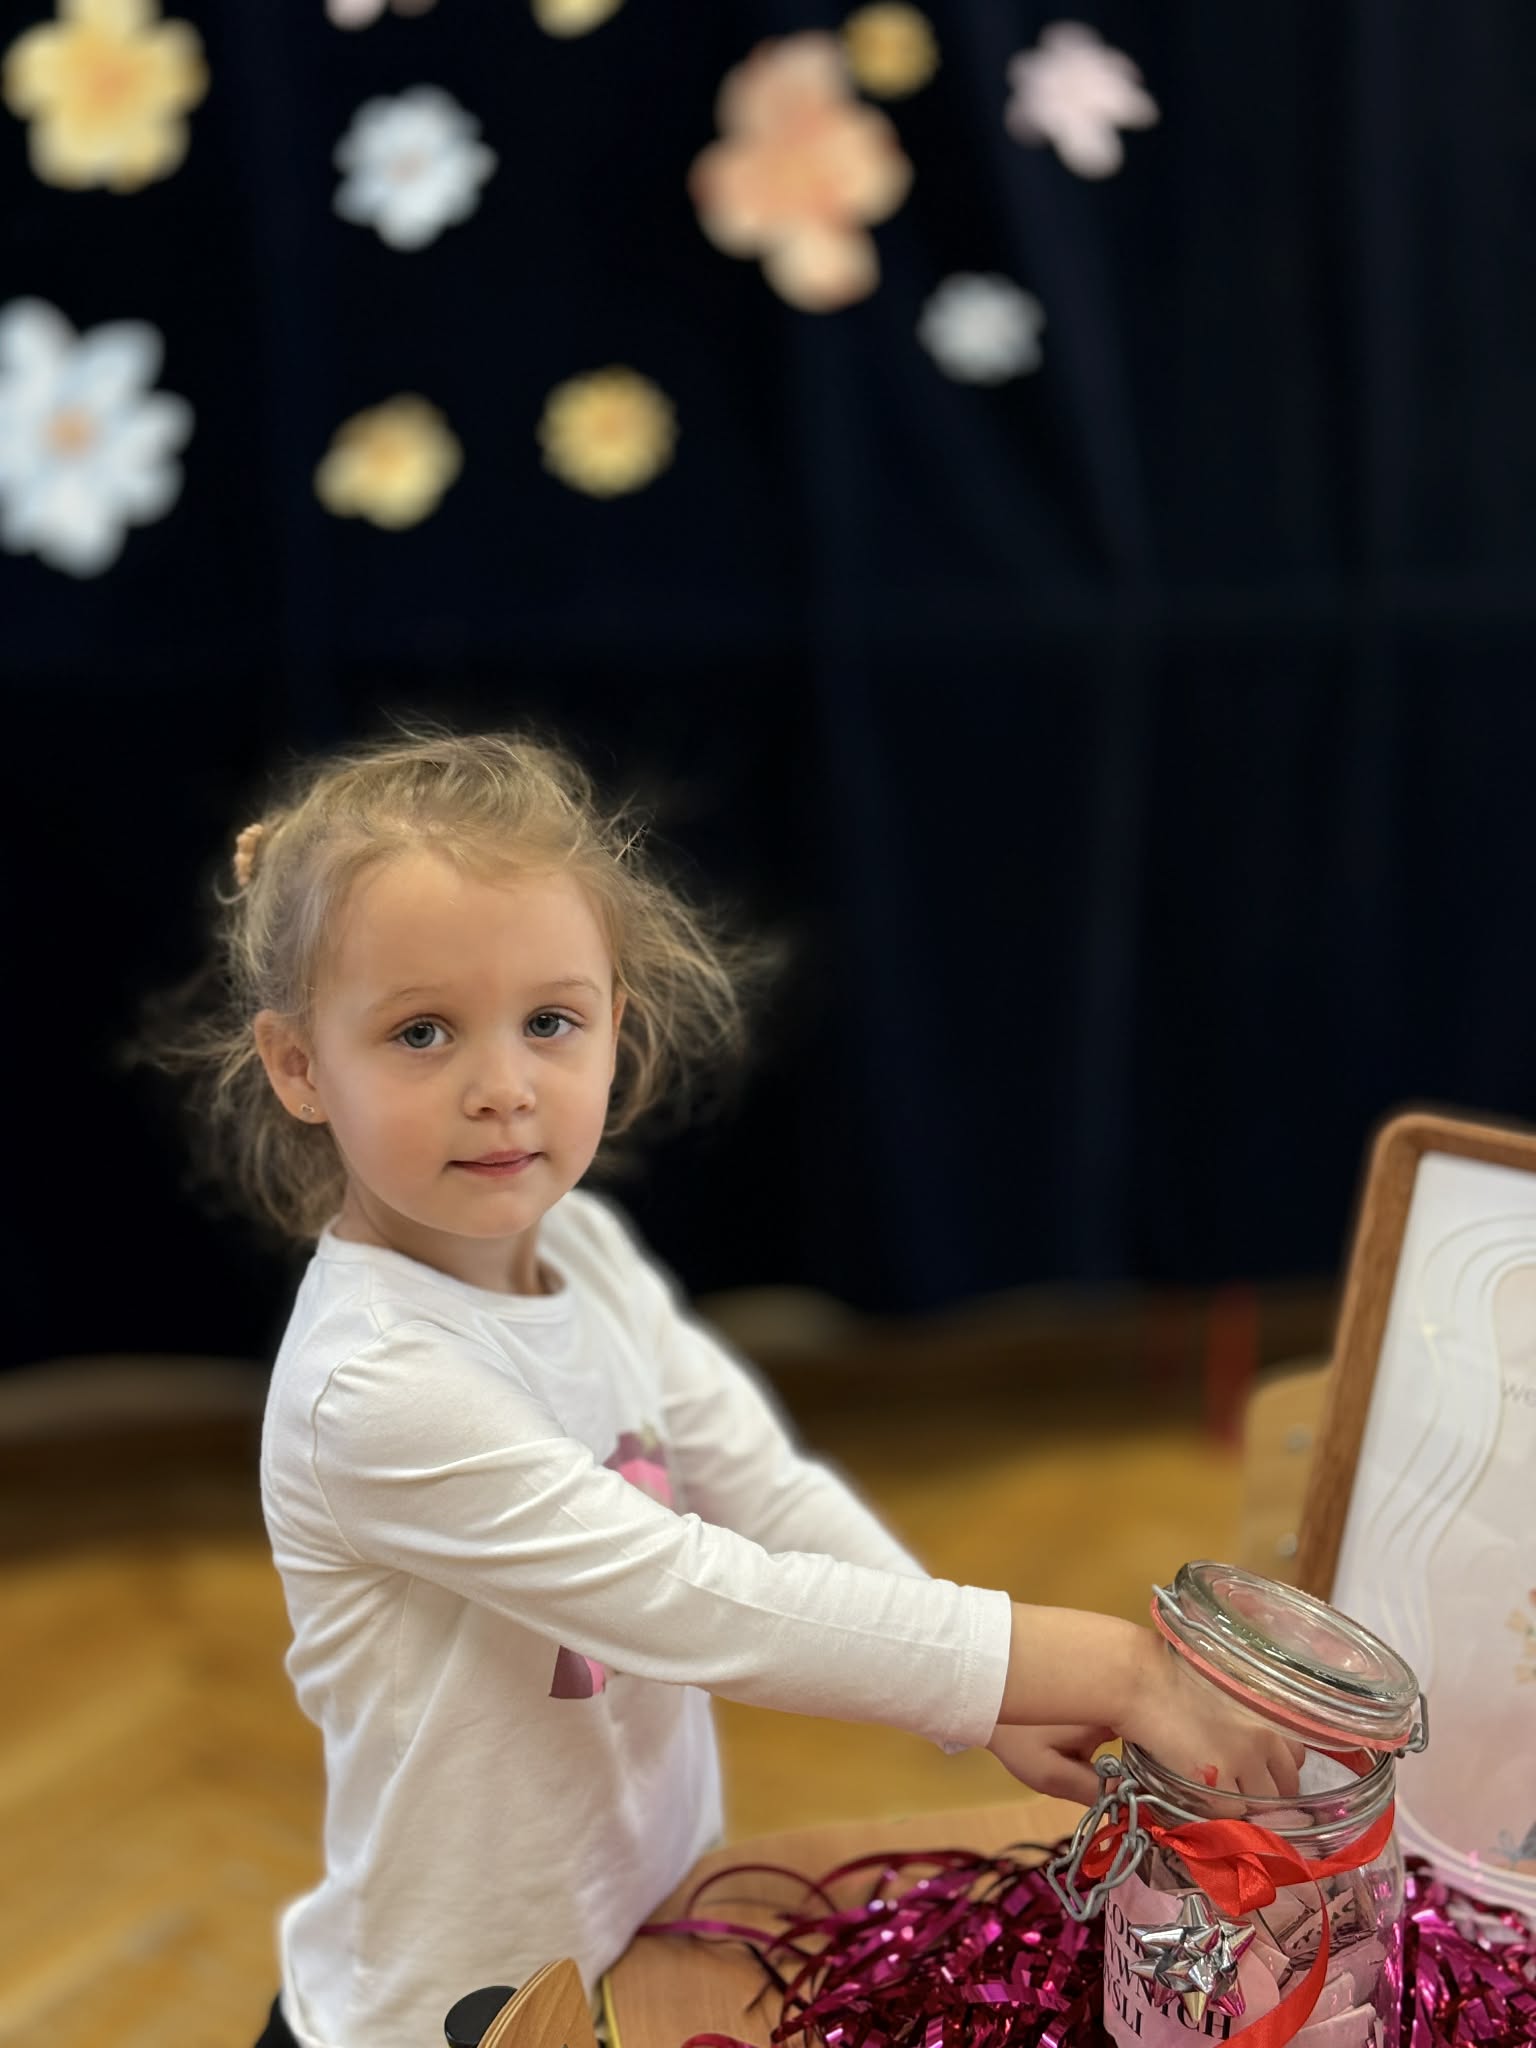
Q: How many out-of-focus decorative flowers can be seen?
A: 11